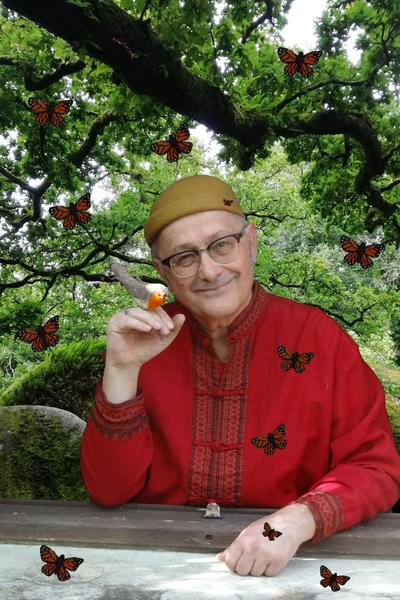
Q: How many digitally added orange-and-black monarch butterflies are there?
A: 12